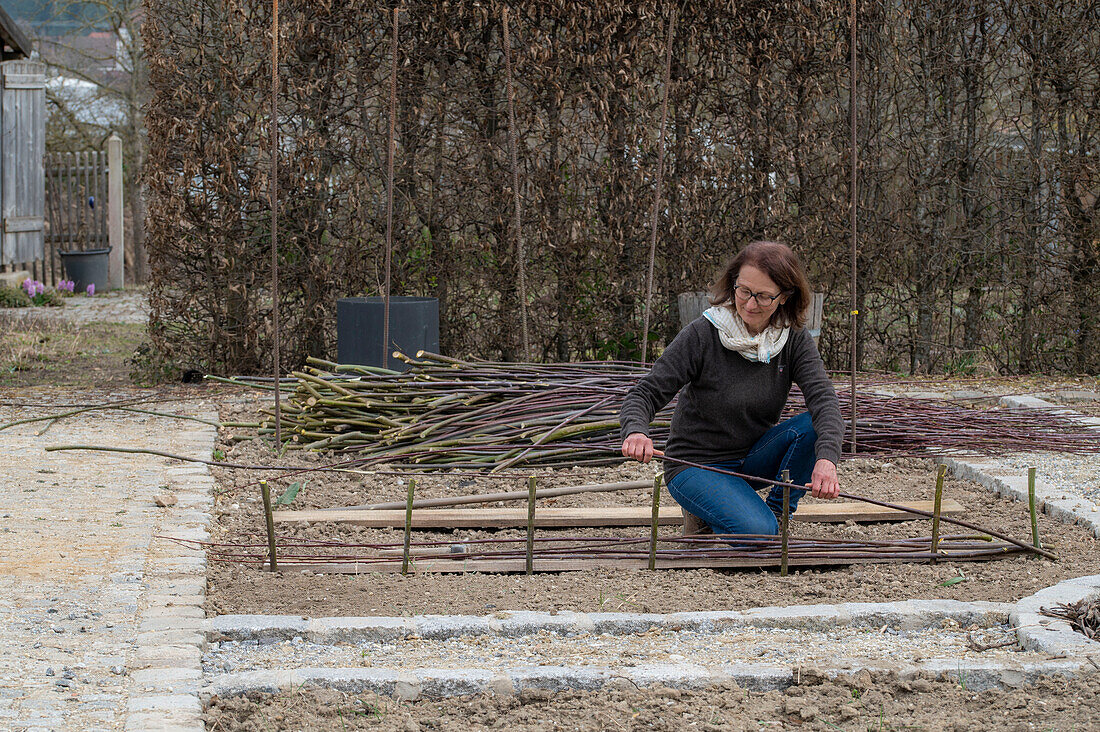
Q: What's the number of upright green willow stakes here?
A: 7